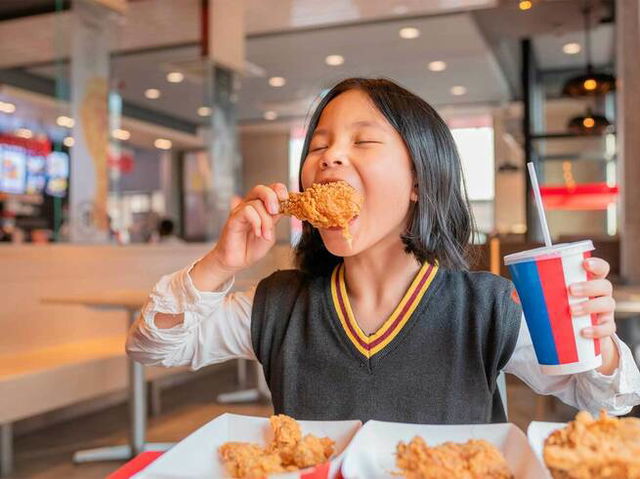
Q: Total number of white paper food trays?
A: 3